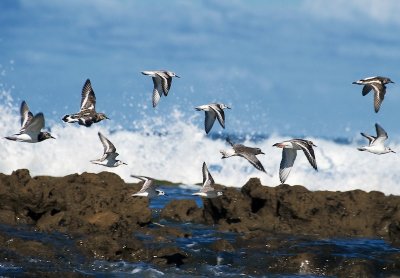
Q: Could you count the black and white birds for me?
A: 11